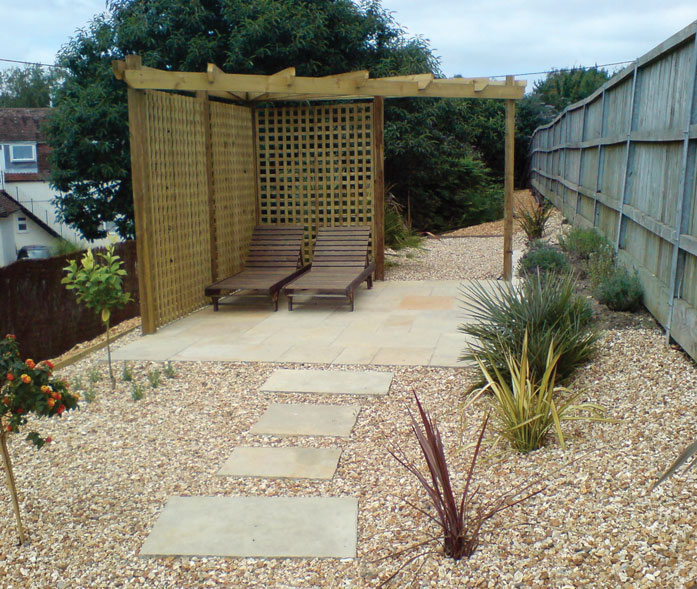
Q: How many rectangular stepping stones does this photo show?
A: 4